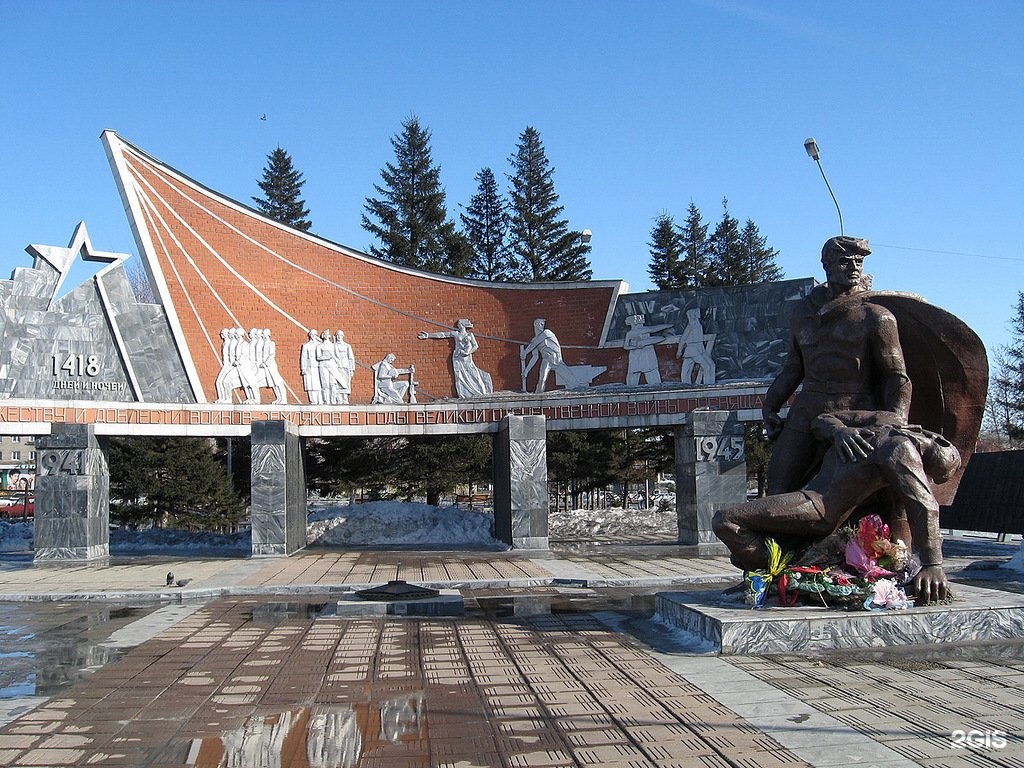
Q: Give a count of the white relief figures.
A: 14